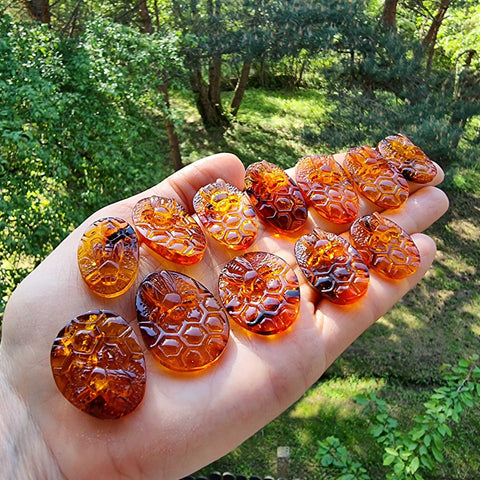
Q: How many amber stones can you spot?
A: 12